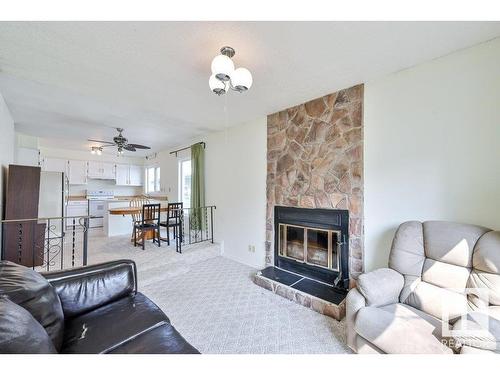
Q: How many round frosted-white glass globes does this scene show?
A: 3